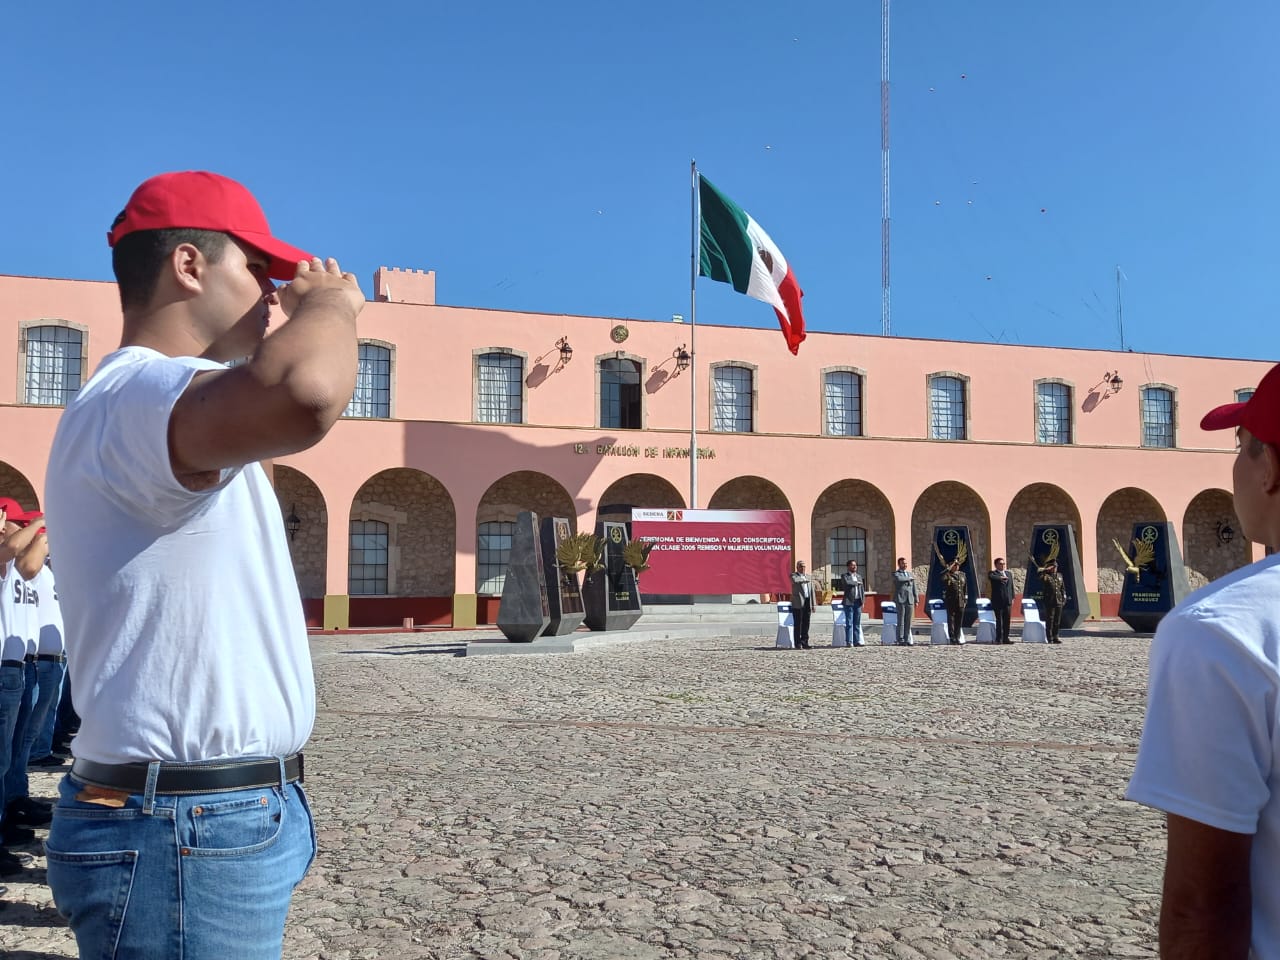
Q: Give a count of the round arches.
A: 11